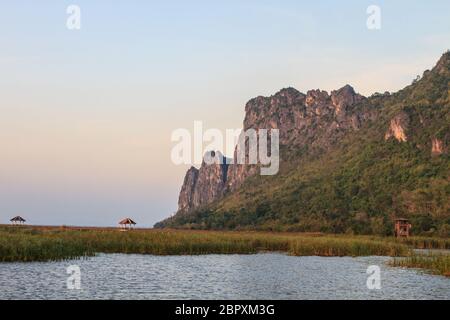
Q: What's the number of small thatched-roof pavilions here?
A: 2